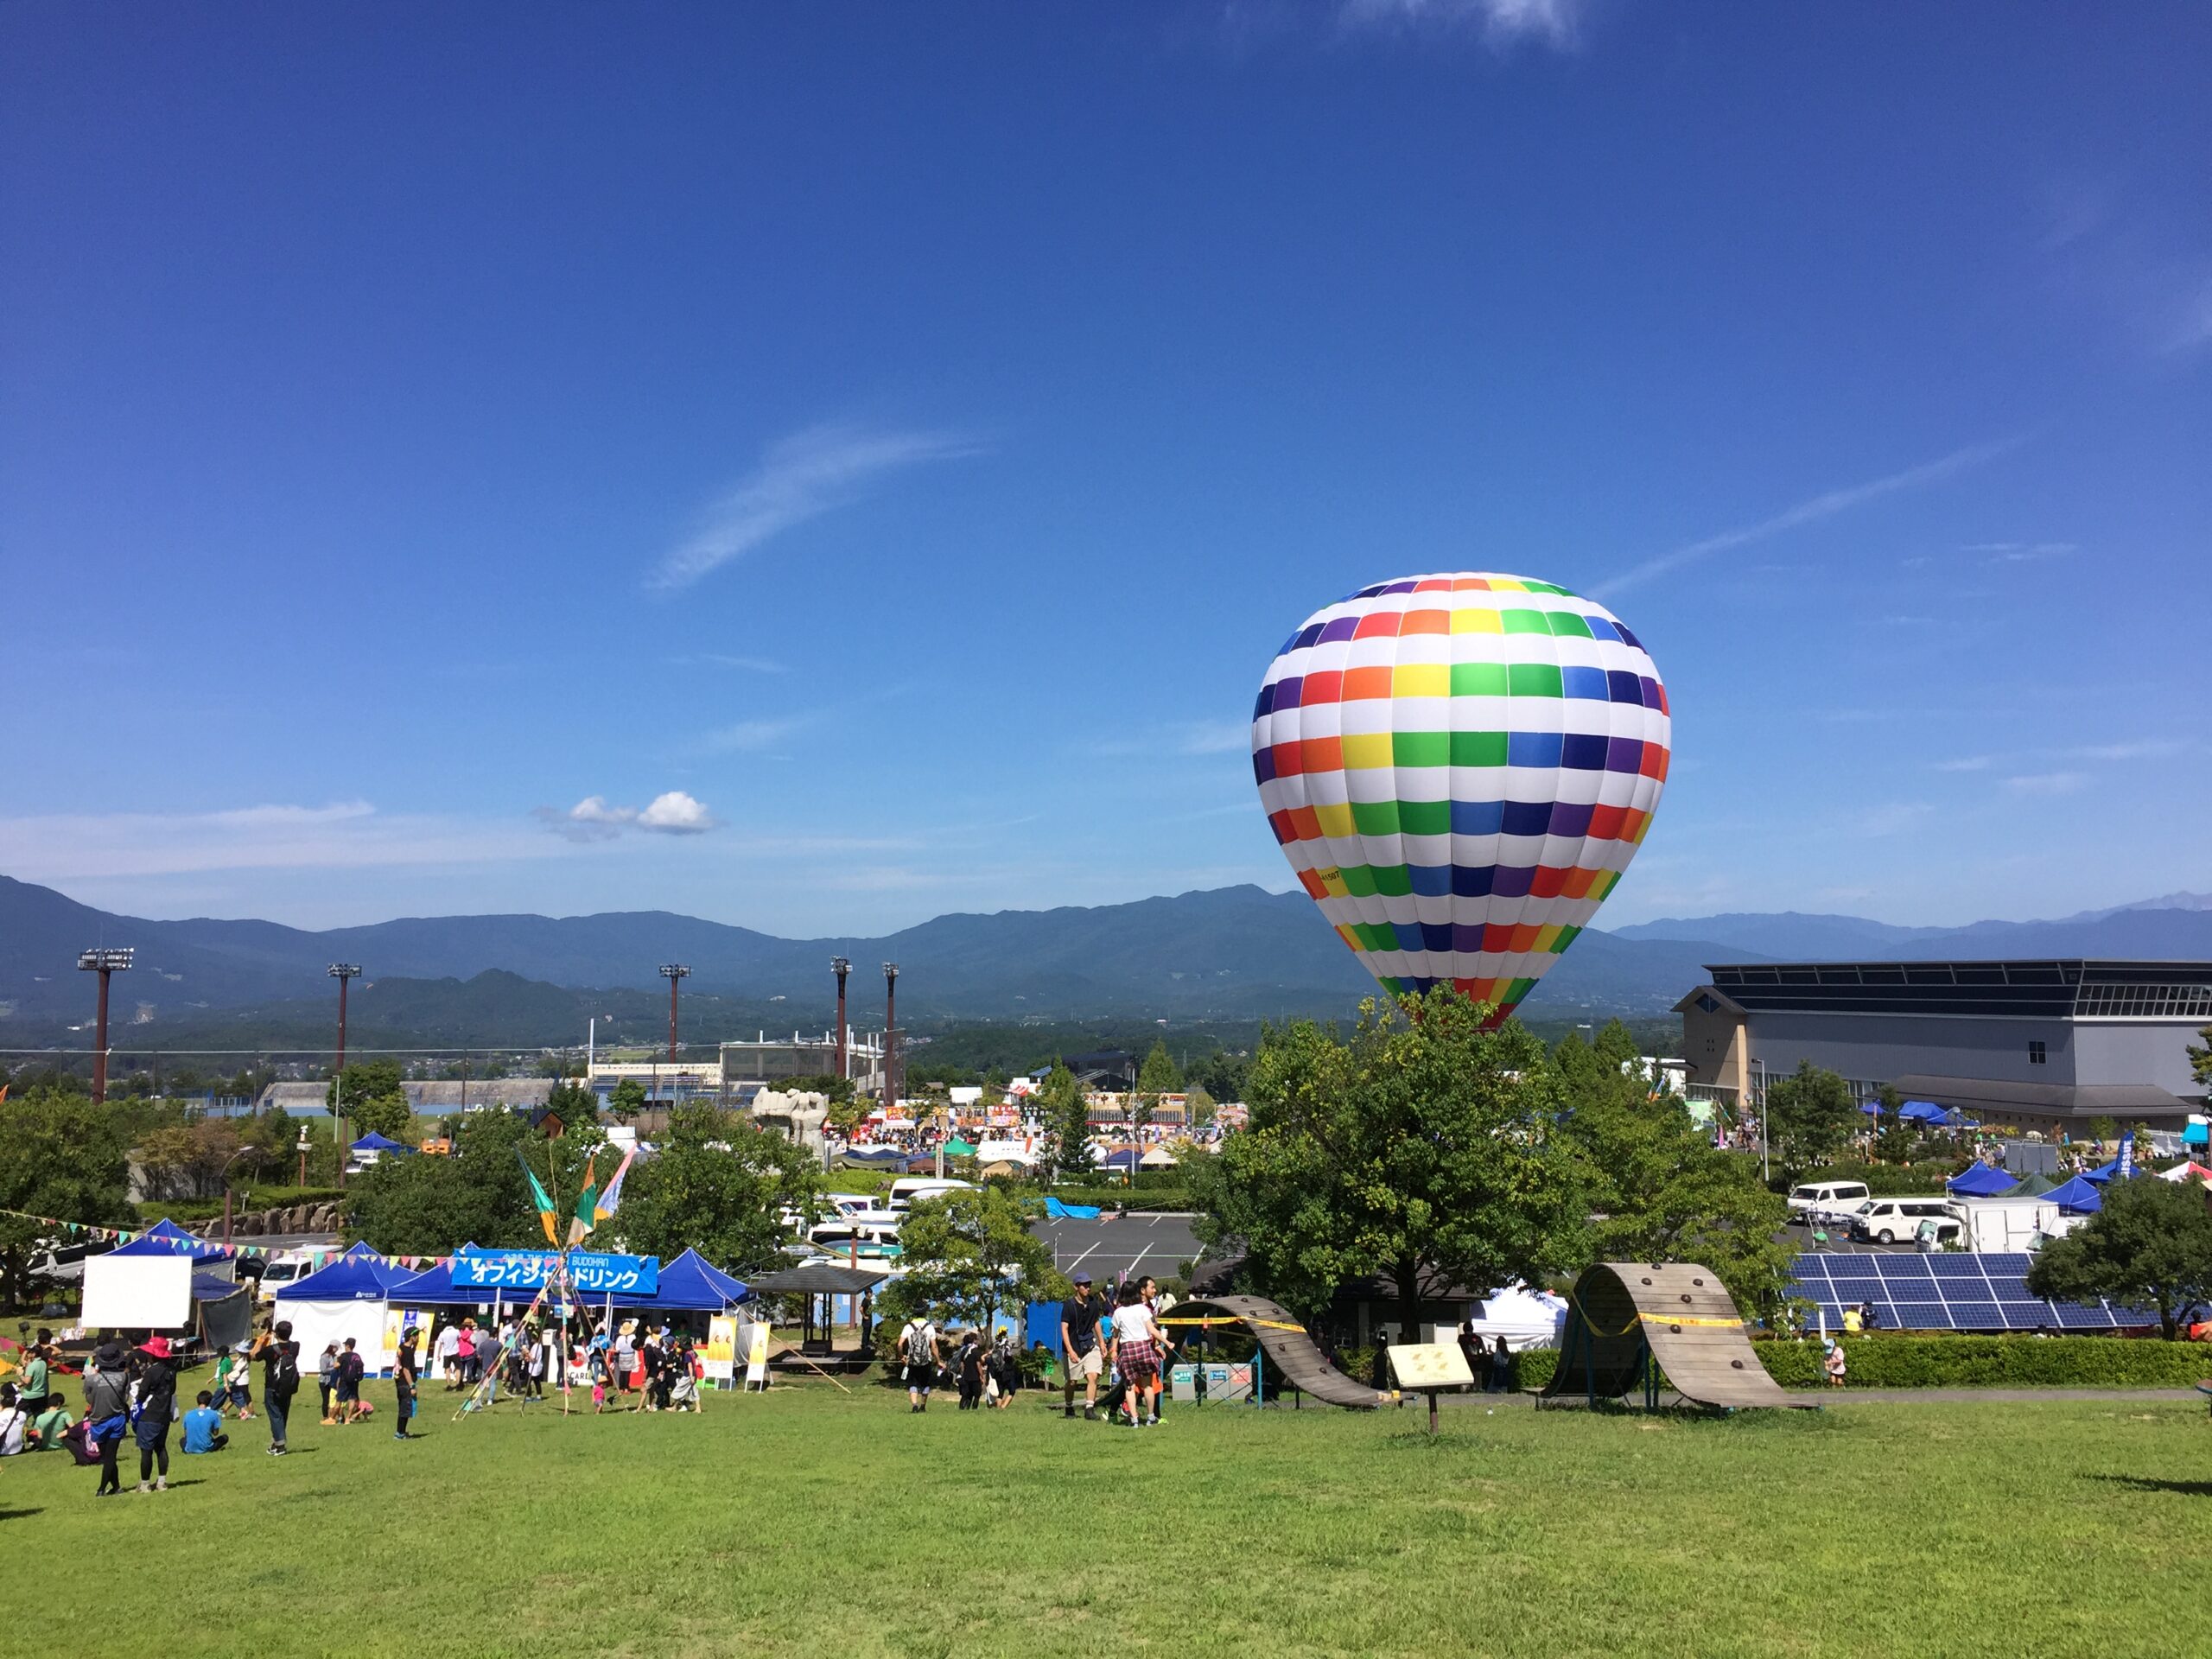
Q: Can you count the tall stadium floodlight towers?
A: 5